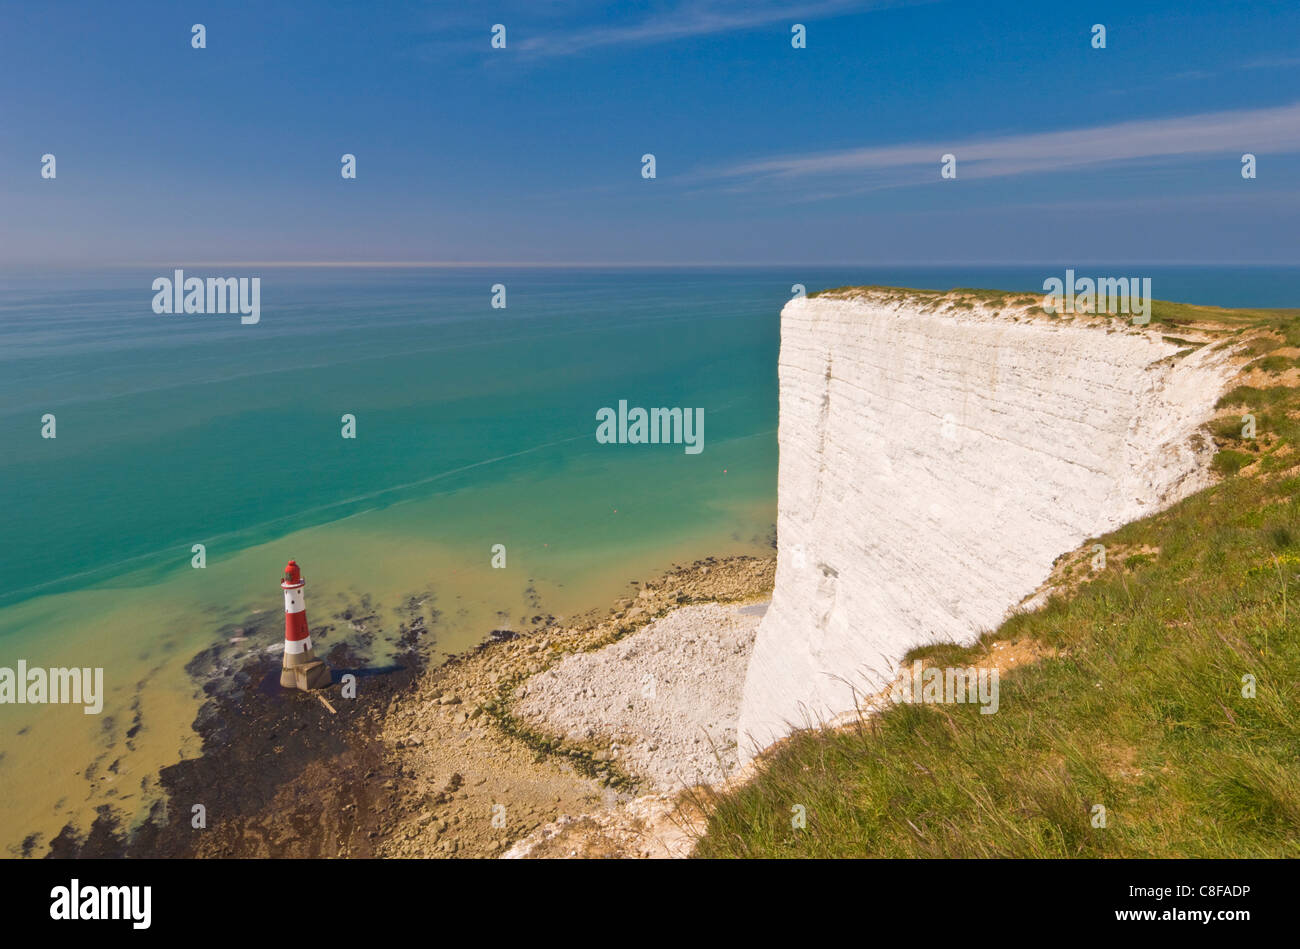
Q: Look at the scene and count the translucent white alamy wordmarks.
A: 5